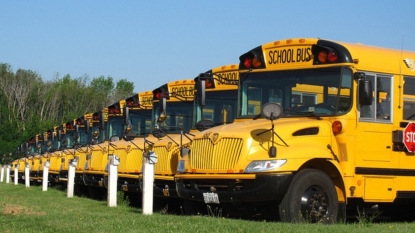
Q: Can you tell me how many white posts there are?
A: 8